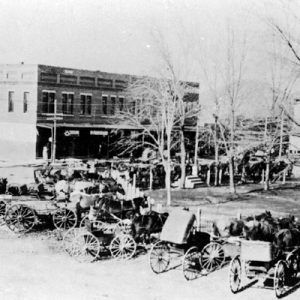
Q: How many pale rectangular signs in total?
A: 2